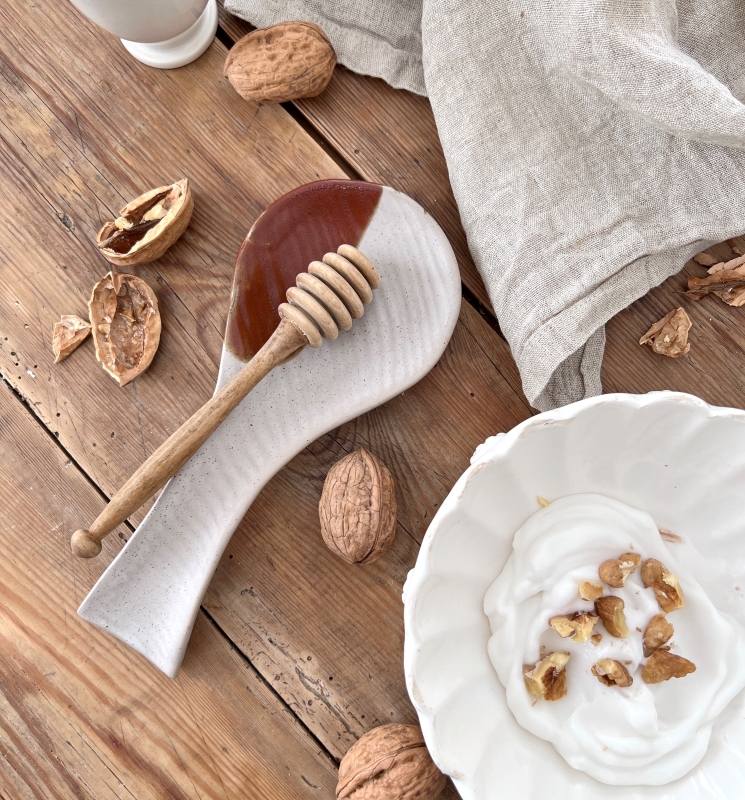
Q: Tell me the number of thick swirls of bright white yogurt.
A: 1